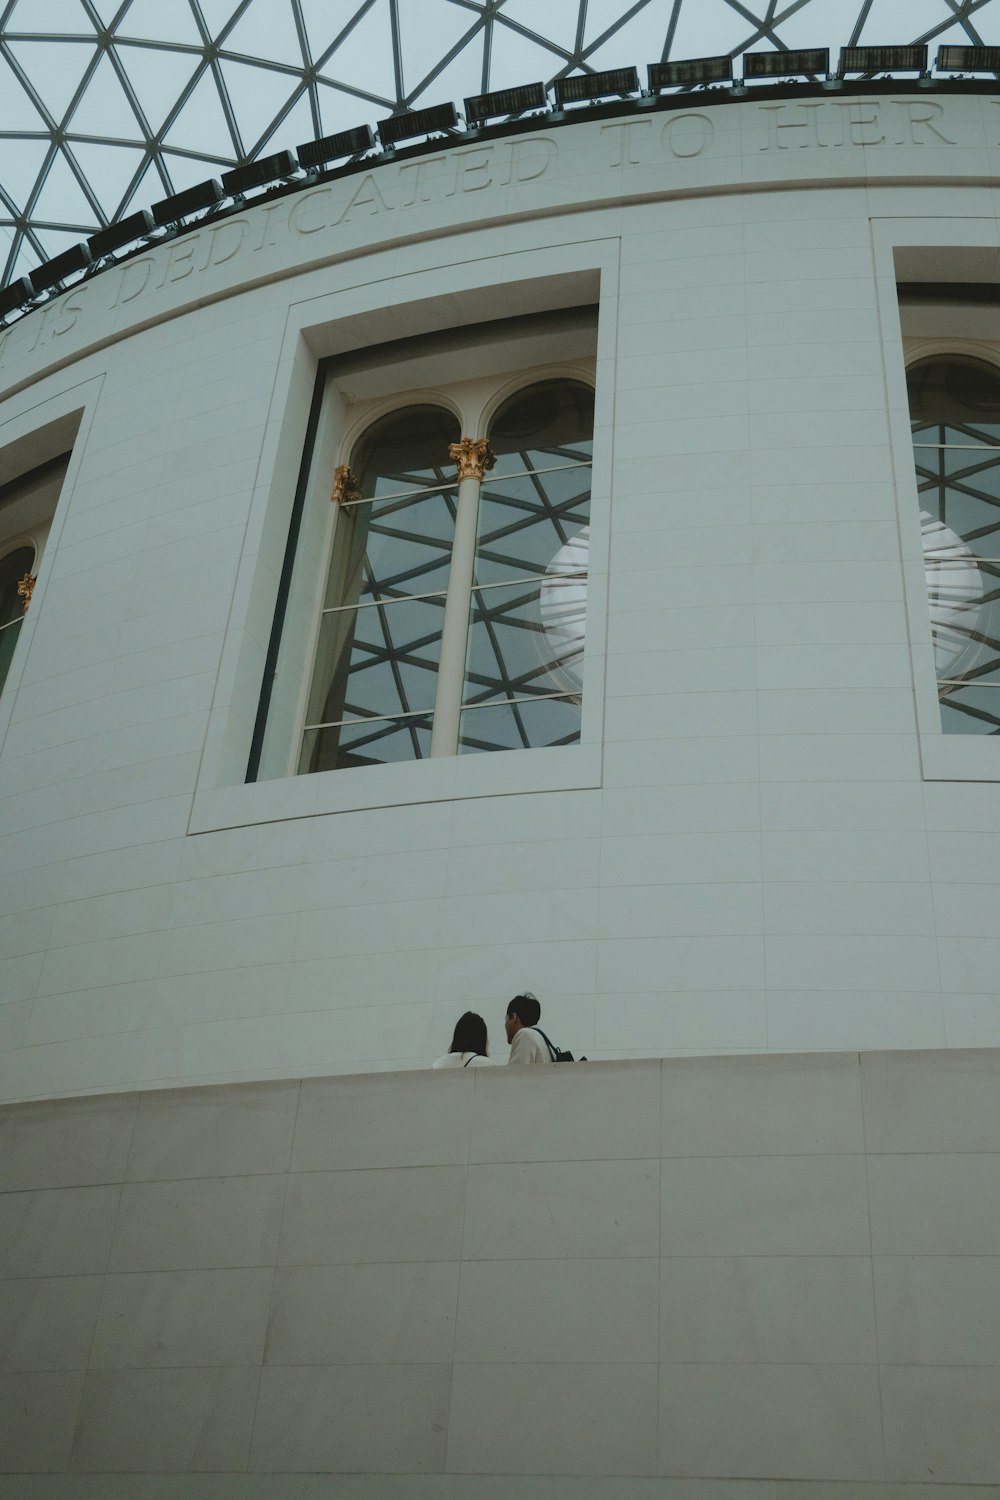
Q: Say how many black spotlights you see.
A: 13